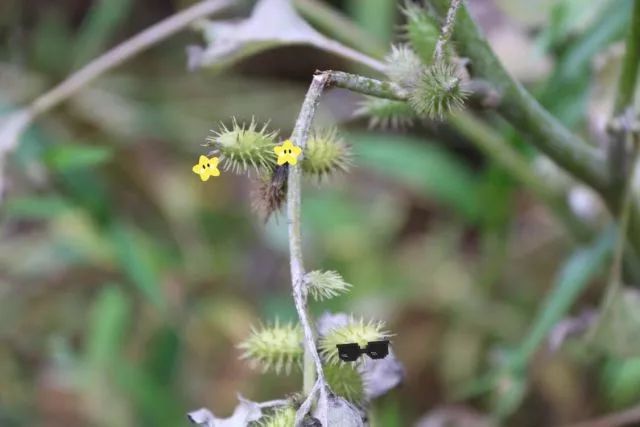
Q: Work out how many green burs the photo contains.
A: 11